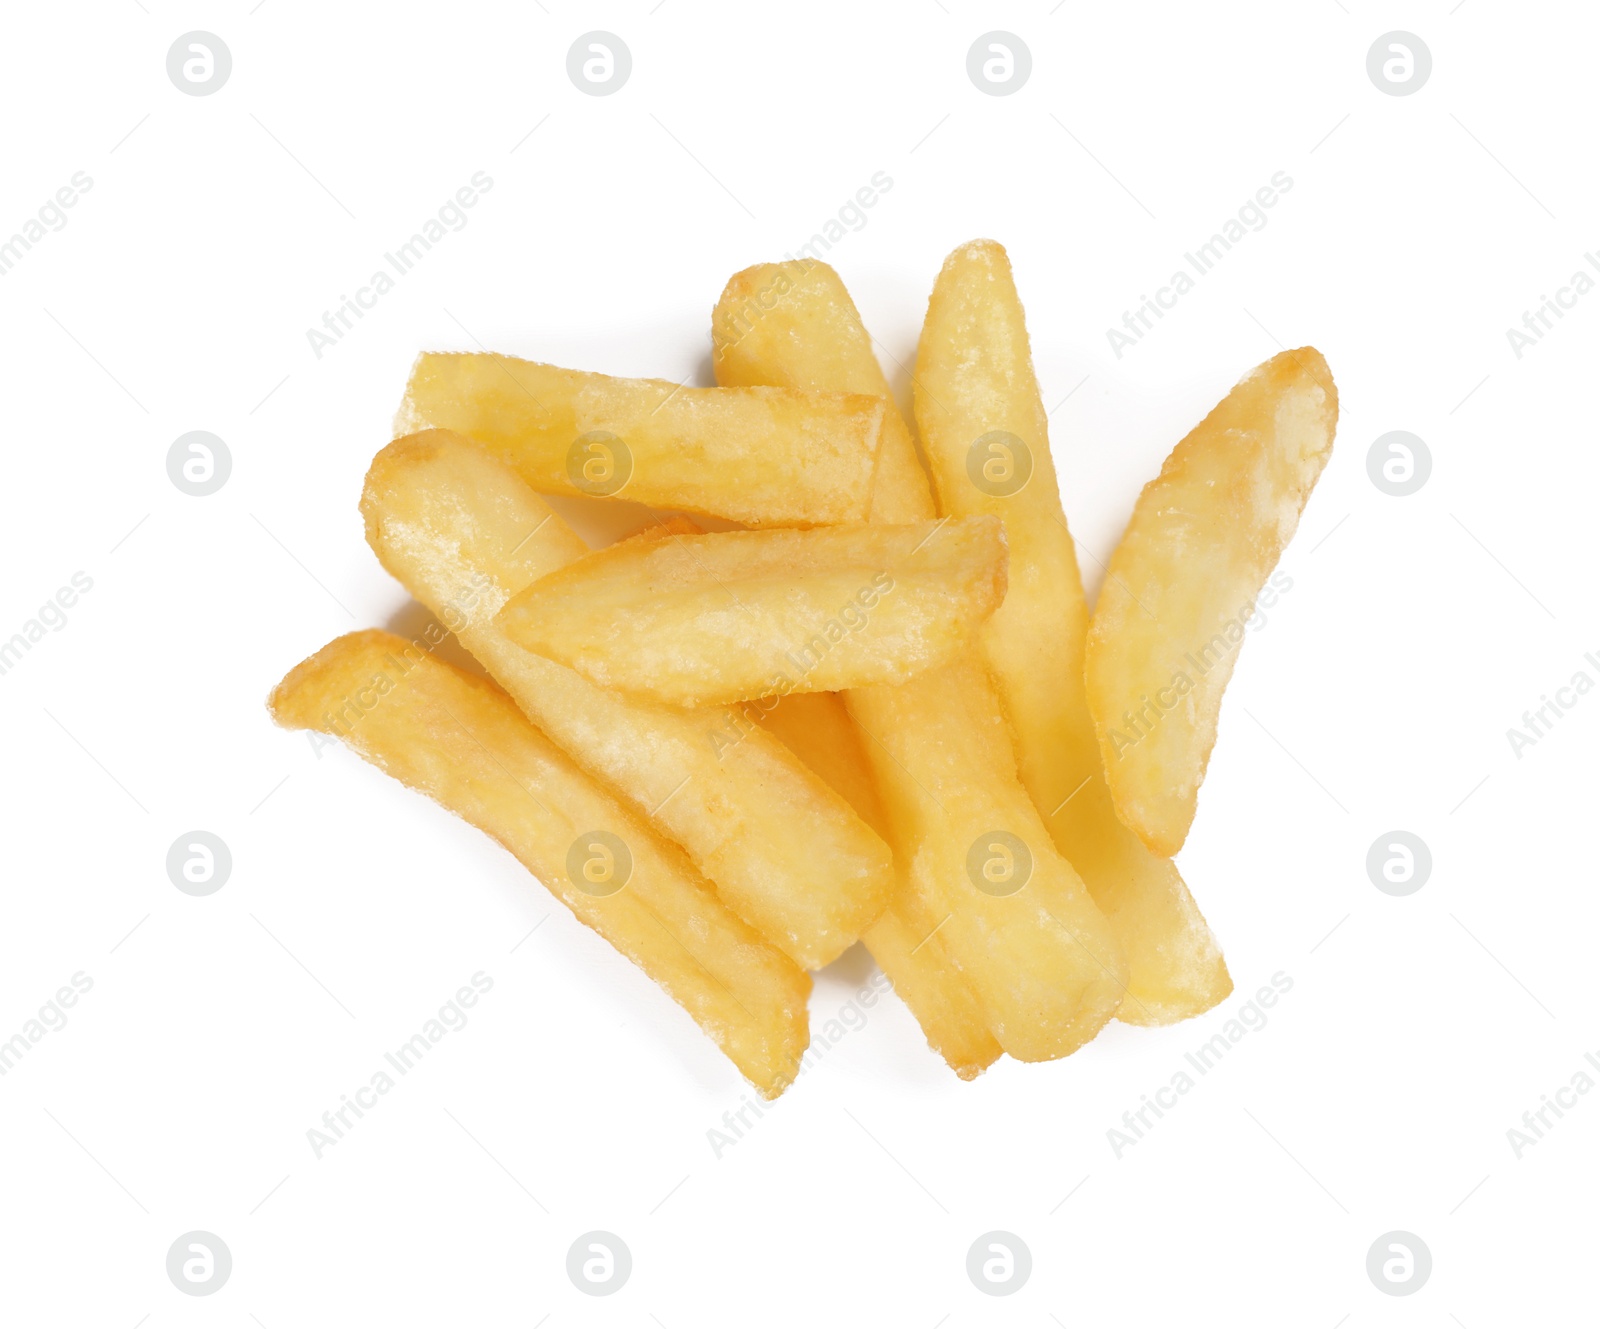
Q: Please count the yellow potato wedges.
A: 8